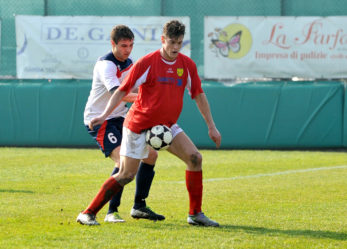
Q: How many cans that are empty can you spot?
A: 0